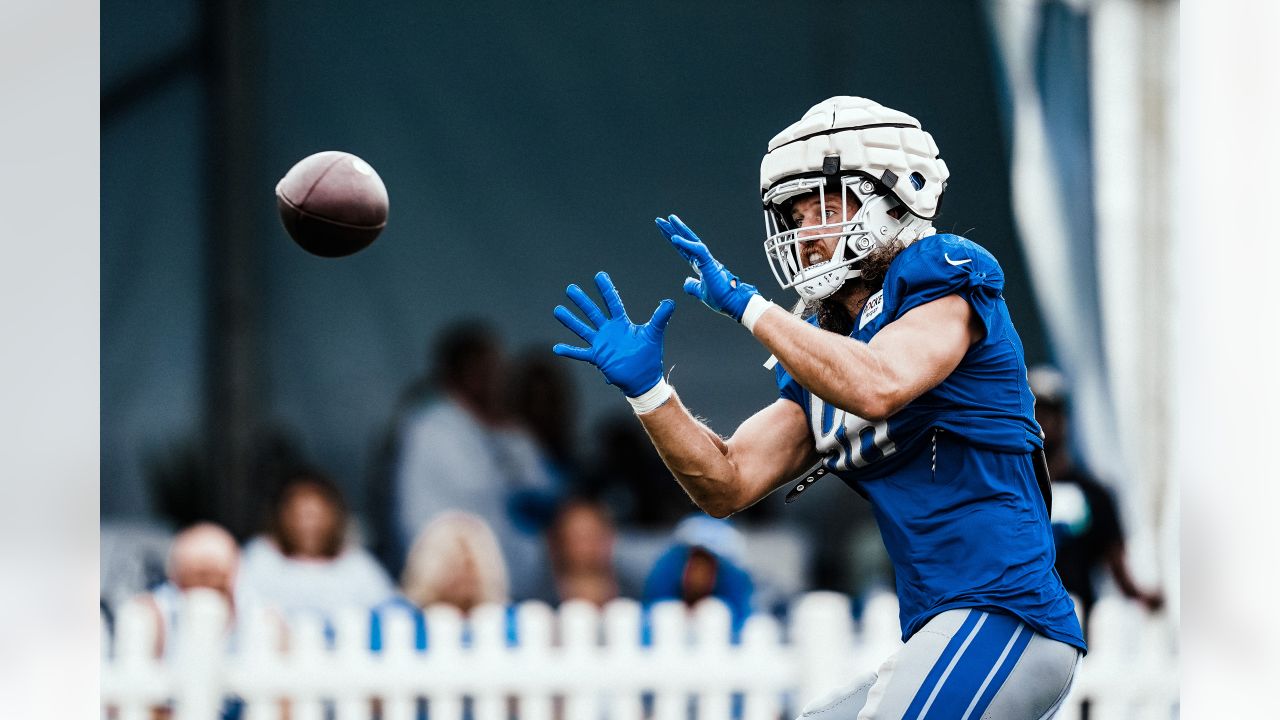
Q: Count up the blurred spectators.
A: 8